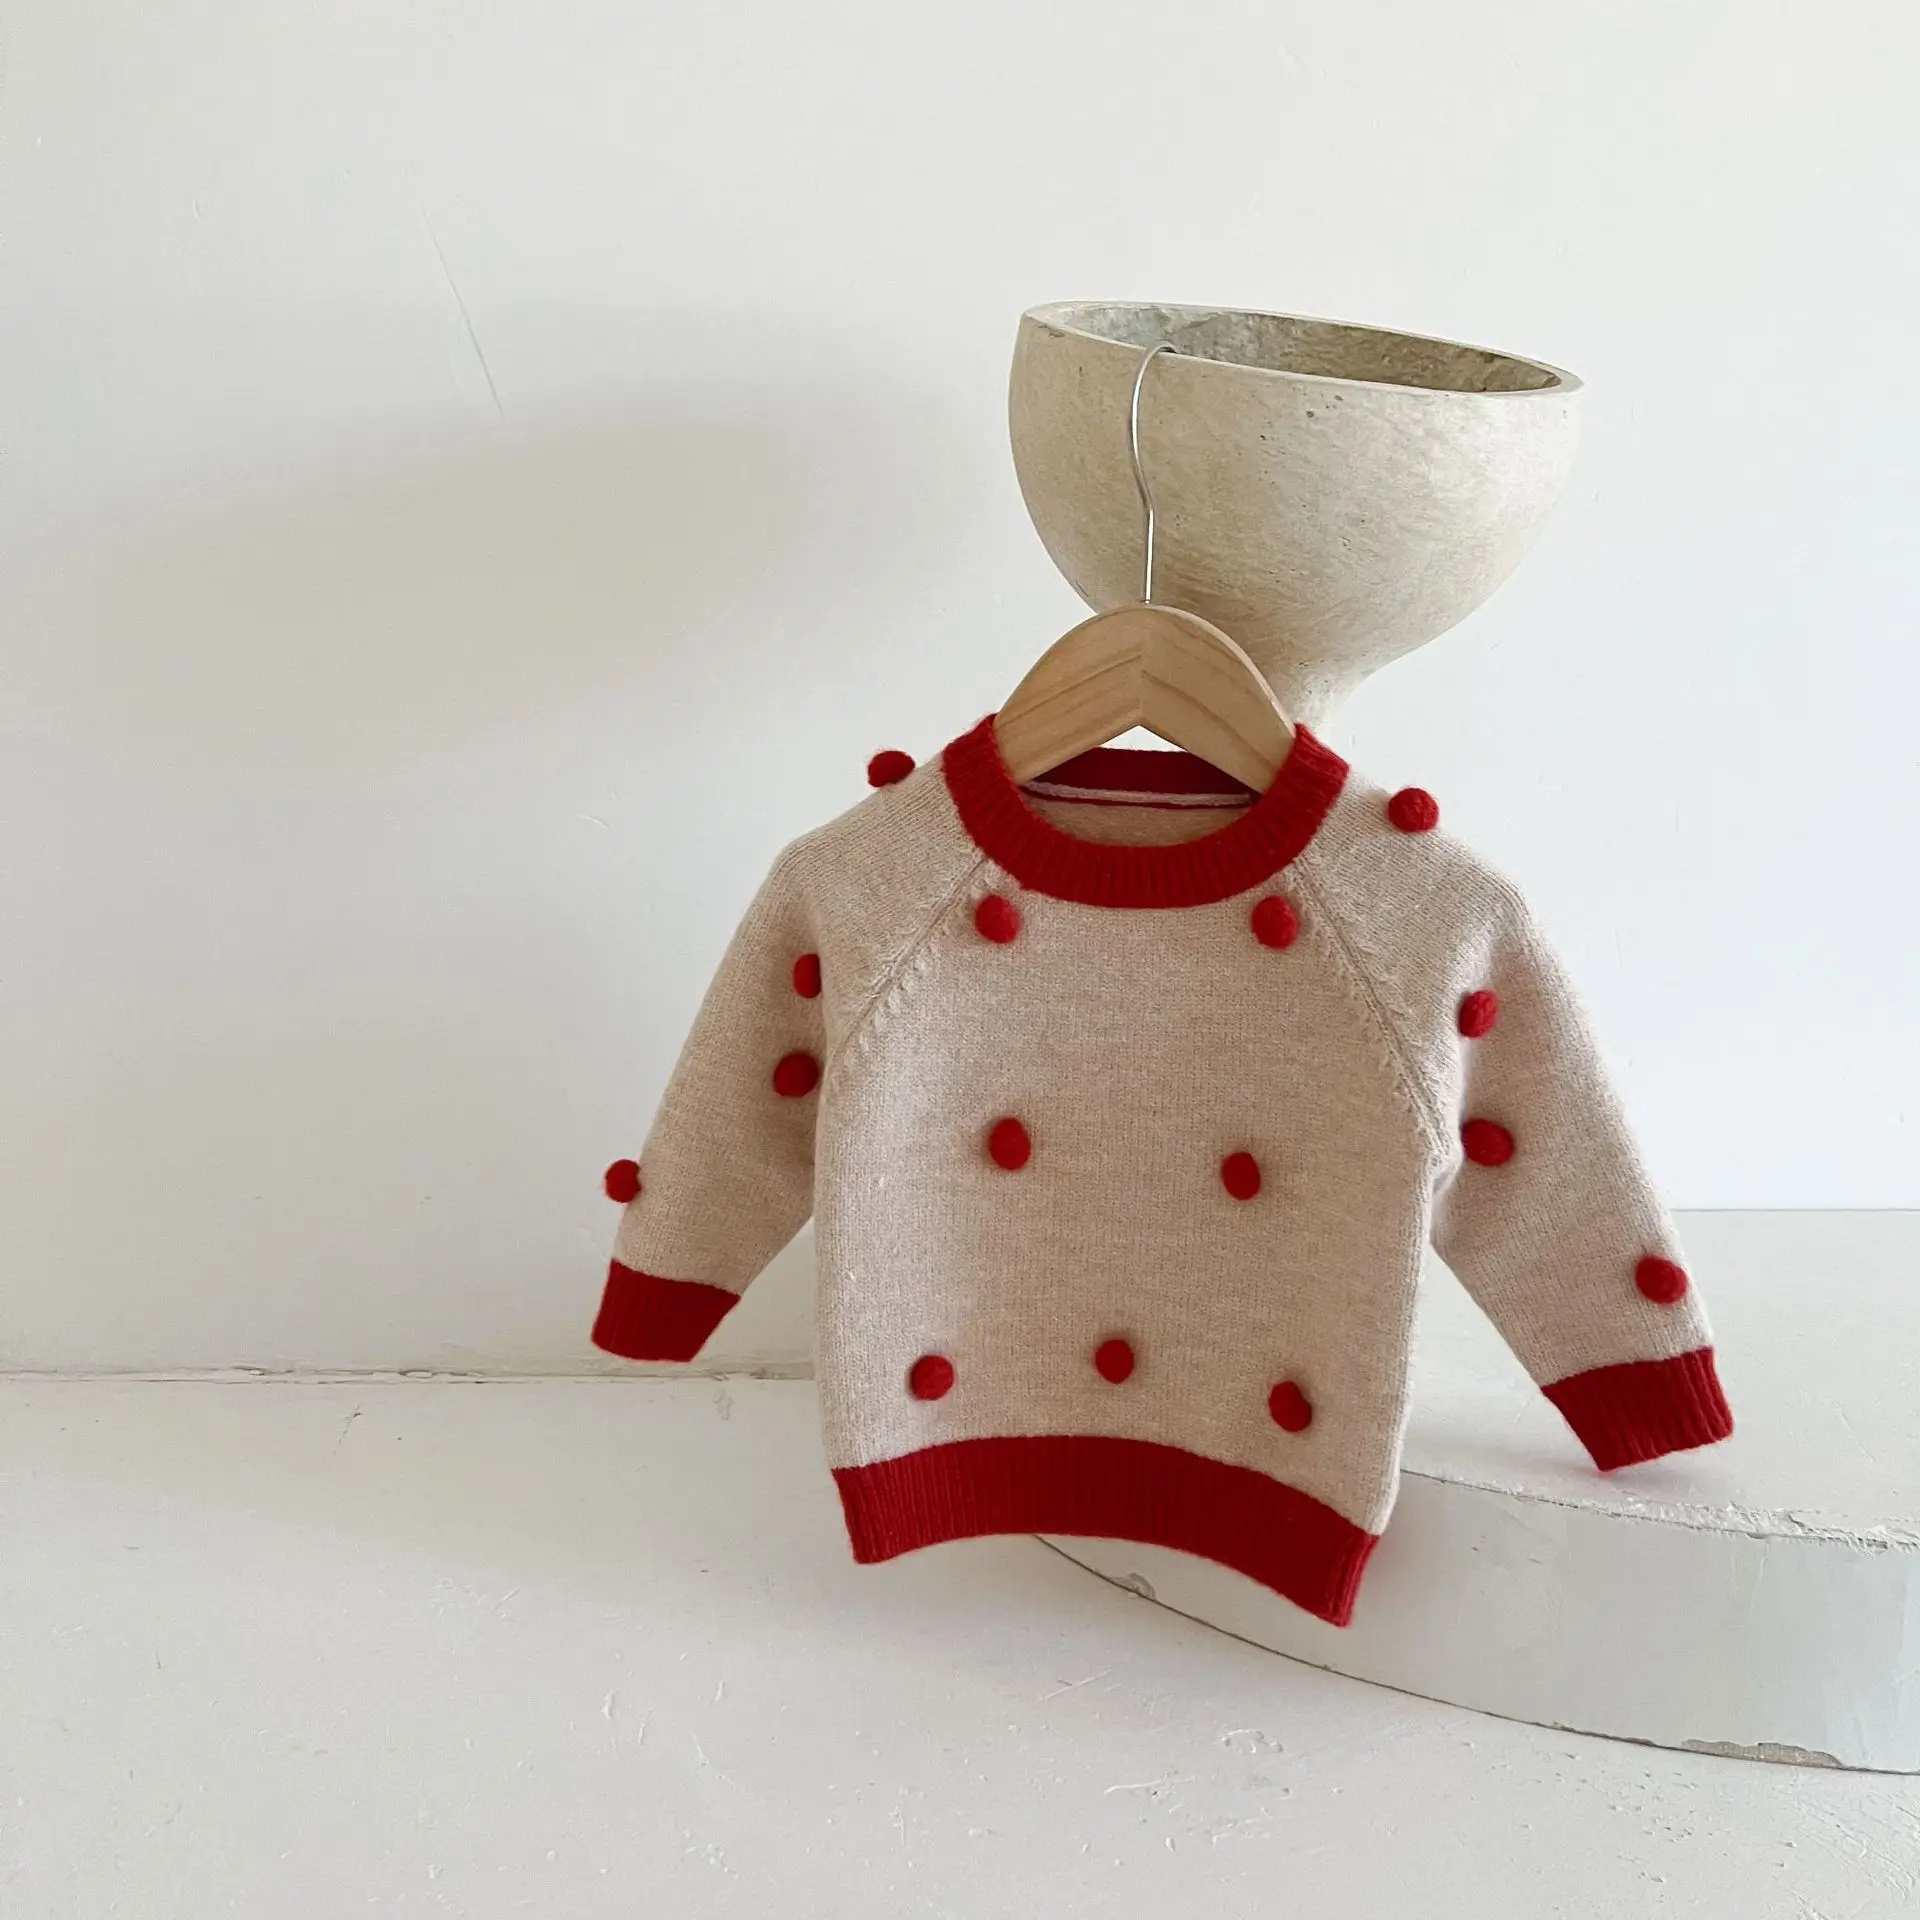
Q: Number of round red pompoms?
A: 15